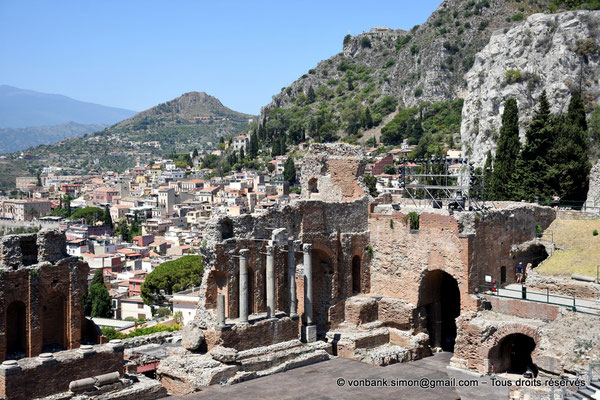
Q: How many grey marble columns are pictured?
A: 5